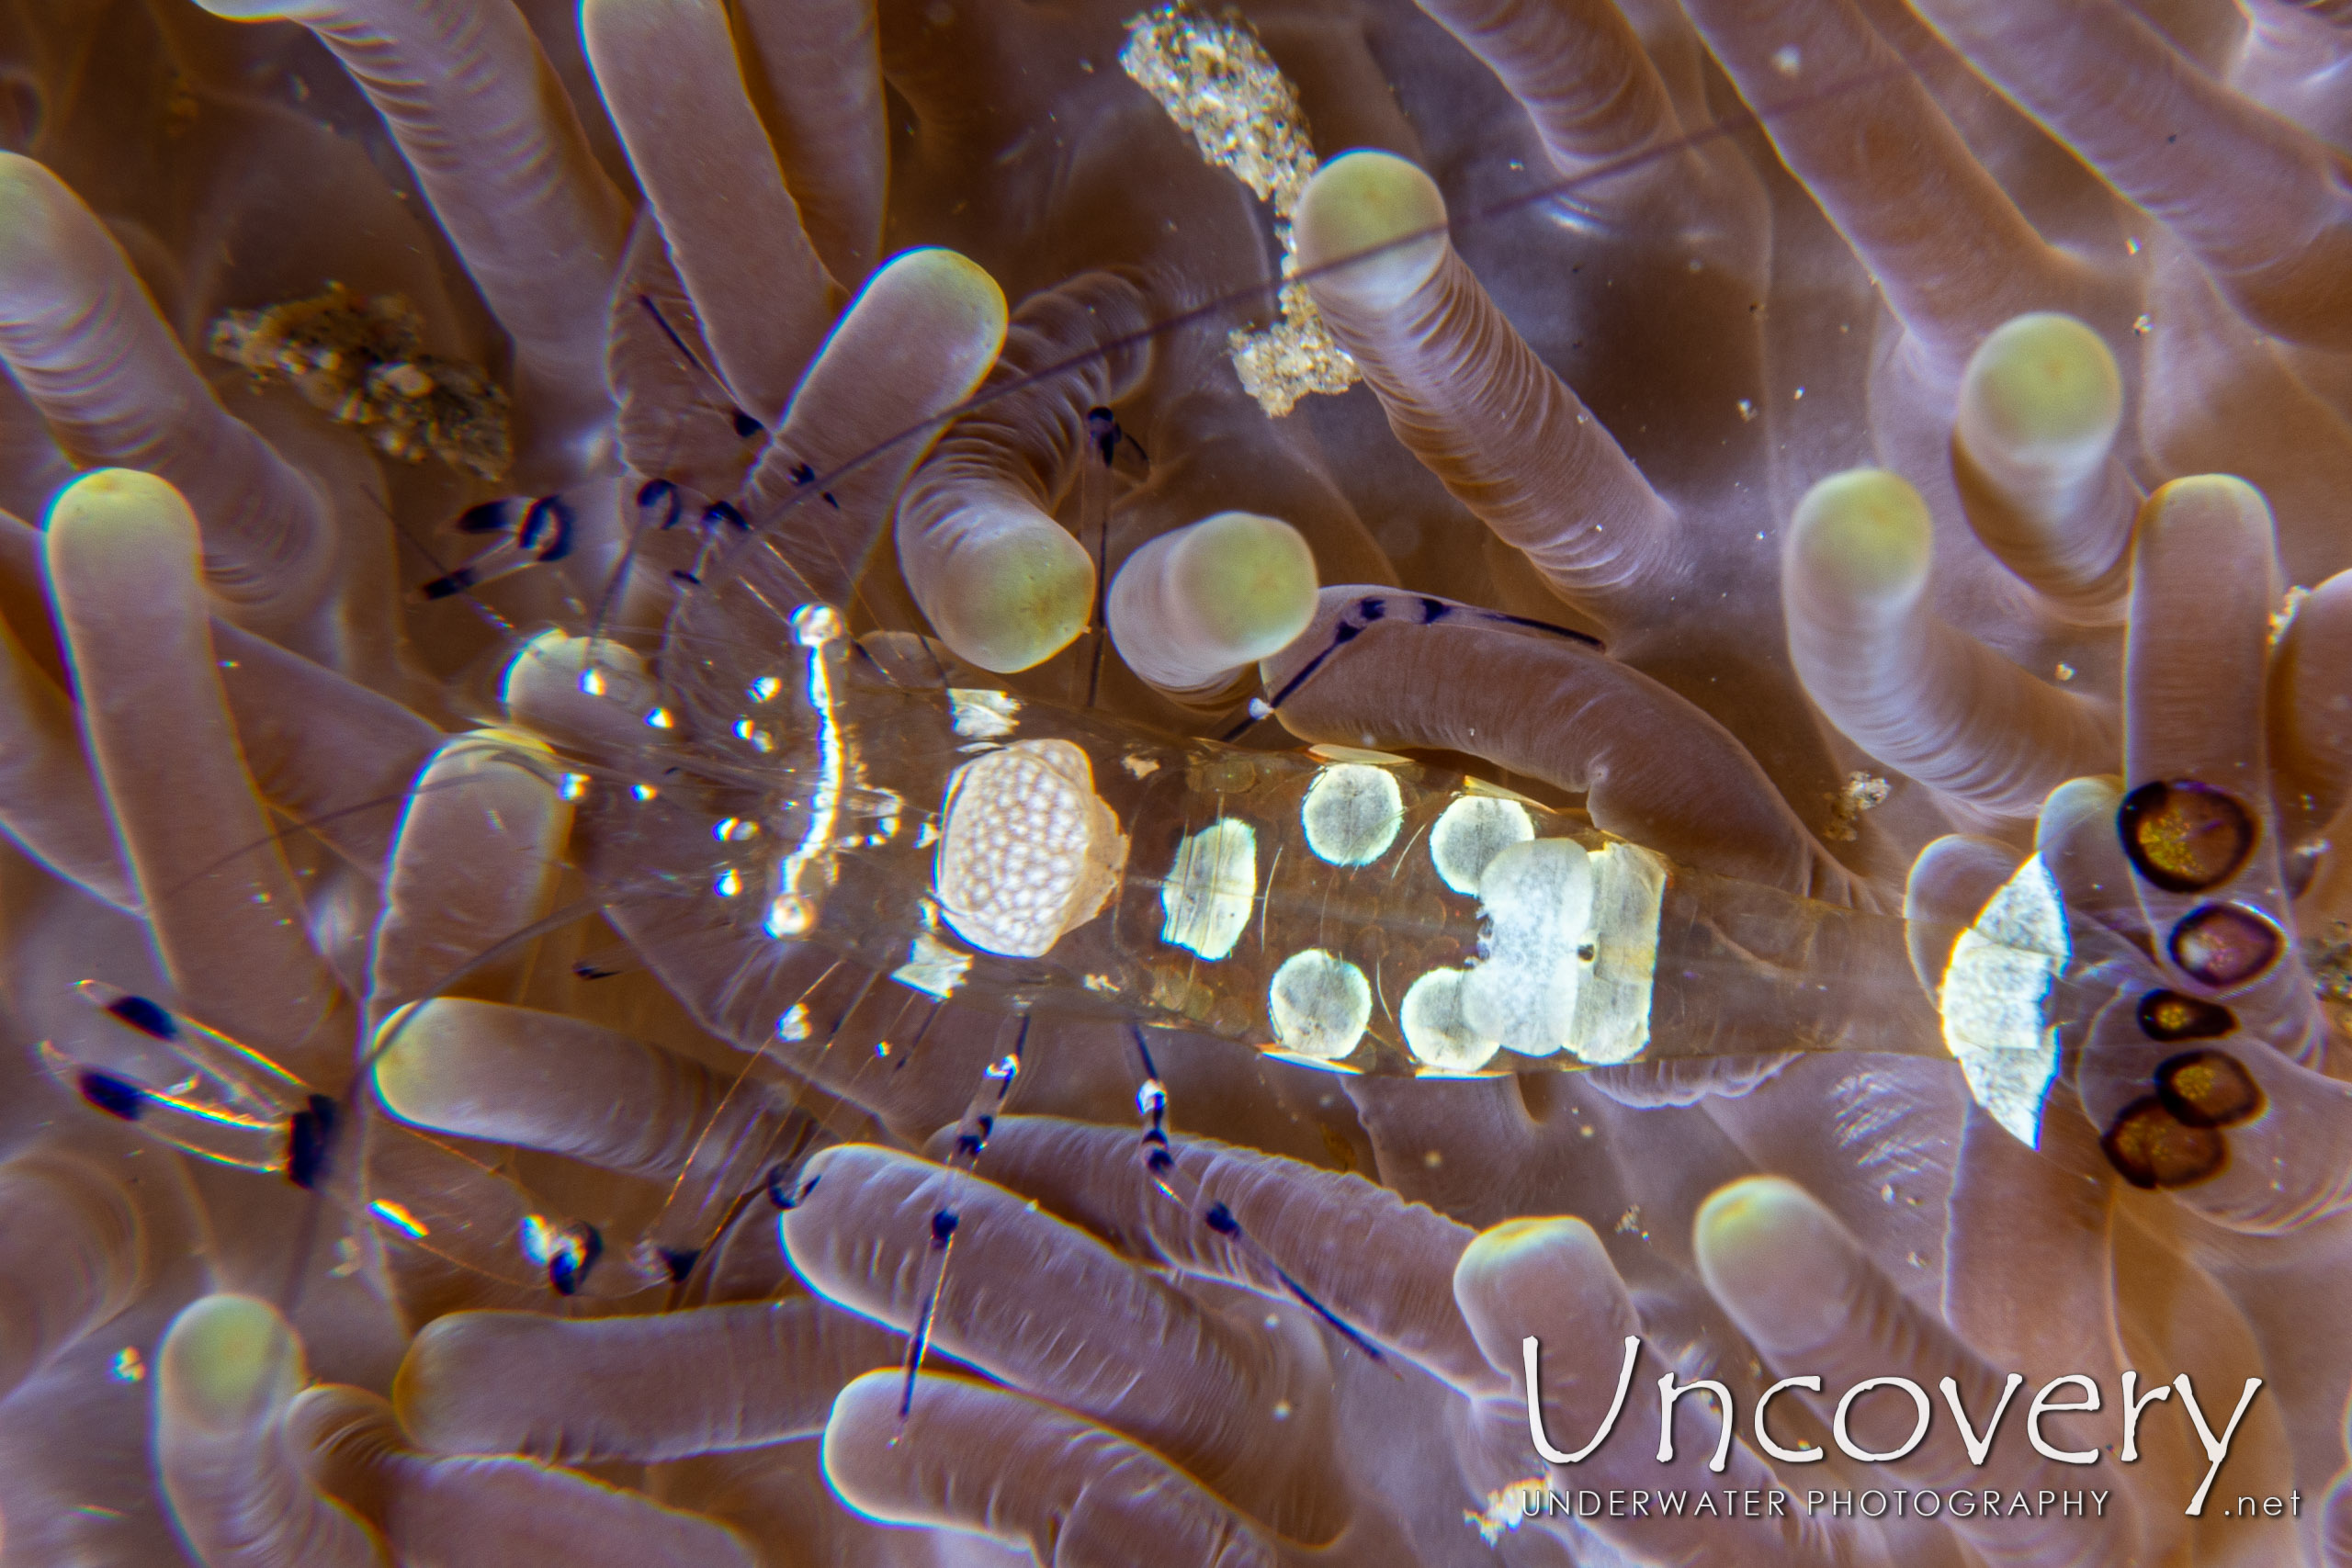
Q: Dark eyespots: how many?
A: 5